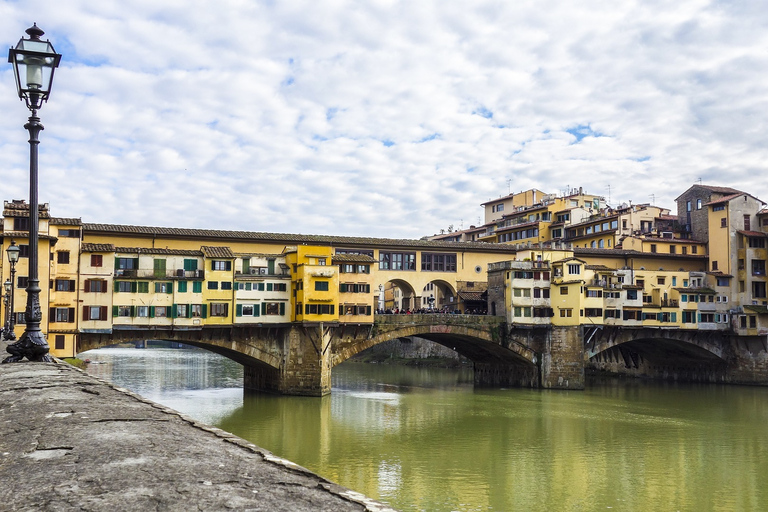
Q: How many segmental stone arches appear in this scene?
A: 3